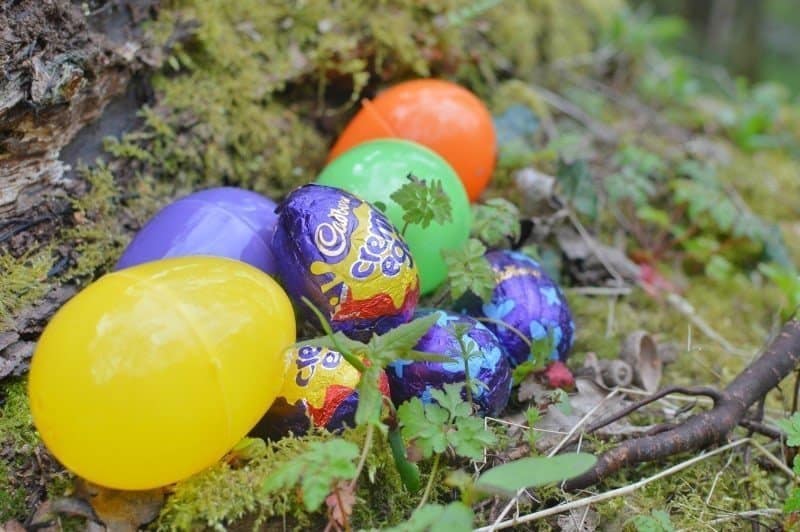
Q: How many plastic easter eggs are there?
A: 4